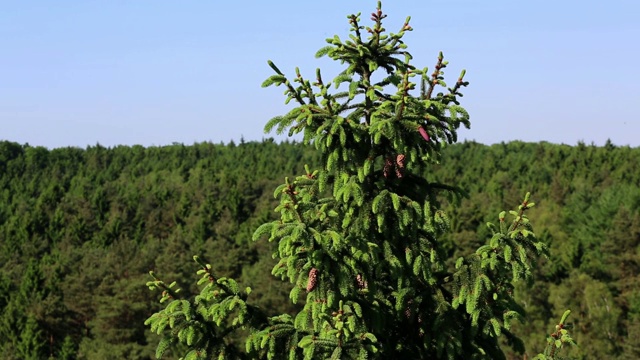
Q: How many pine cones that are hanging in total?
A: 5